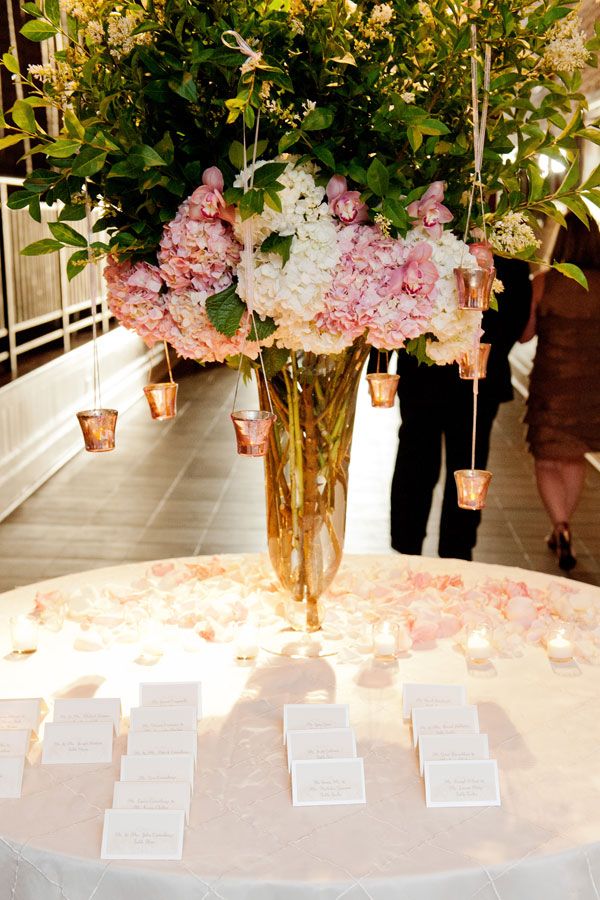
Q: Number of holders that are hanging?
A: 7